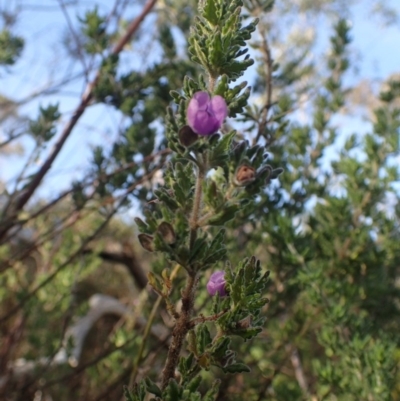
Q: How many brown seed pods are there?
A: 4